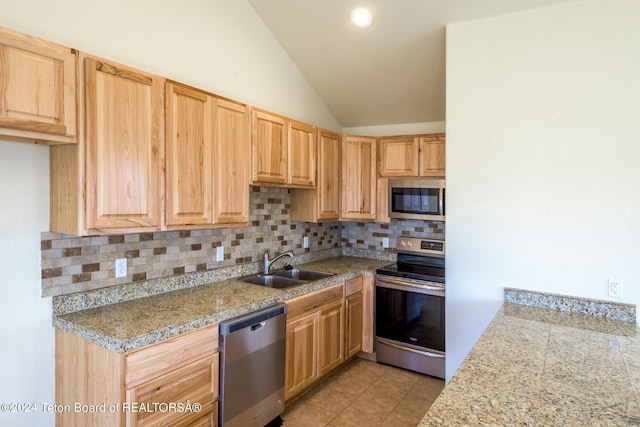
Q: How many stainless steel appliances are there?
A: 3